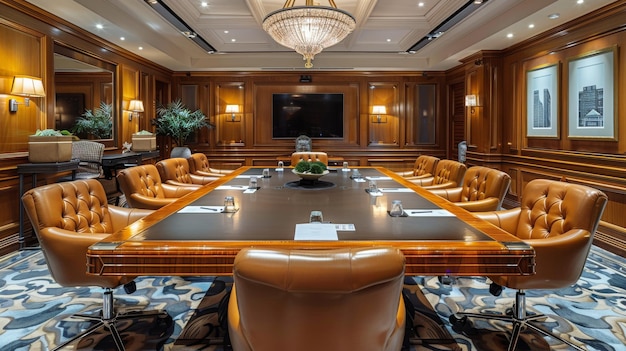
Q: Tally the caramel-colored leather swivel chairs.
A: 10